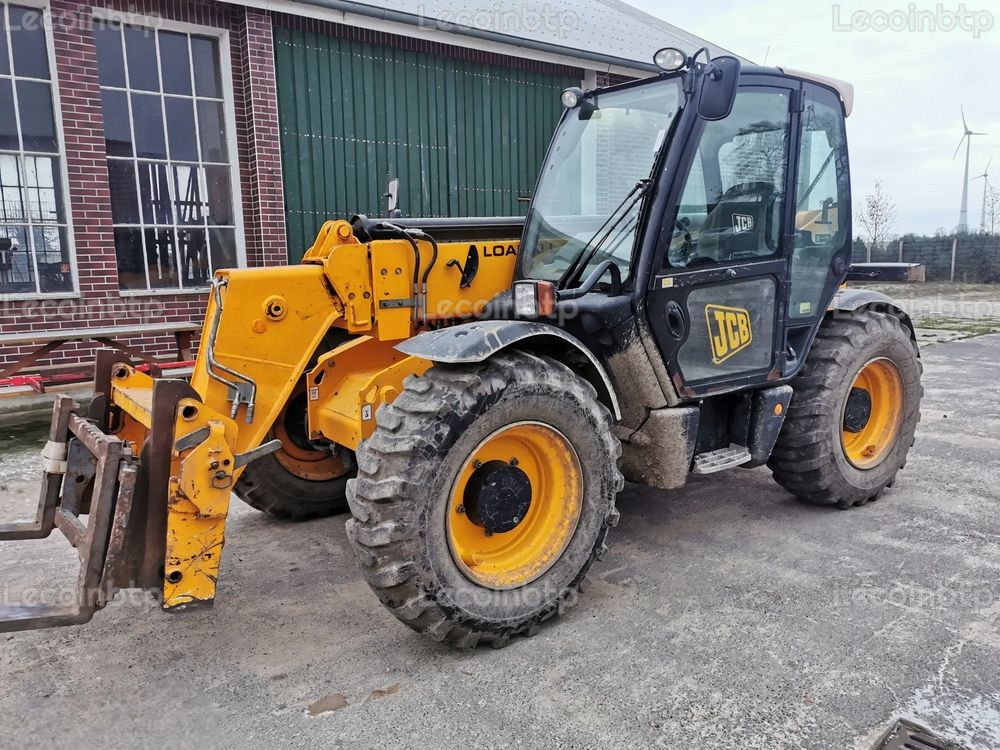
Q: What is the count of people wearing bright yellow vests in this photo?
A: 0